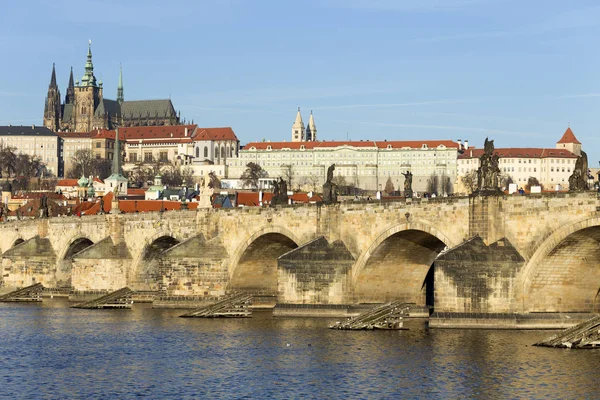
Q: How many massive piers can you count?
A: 5